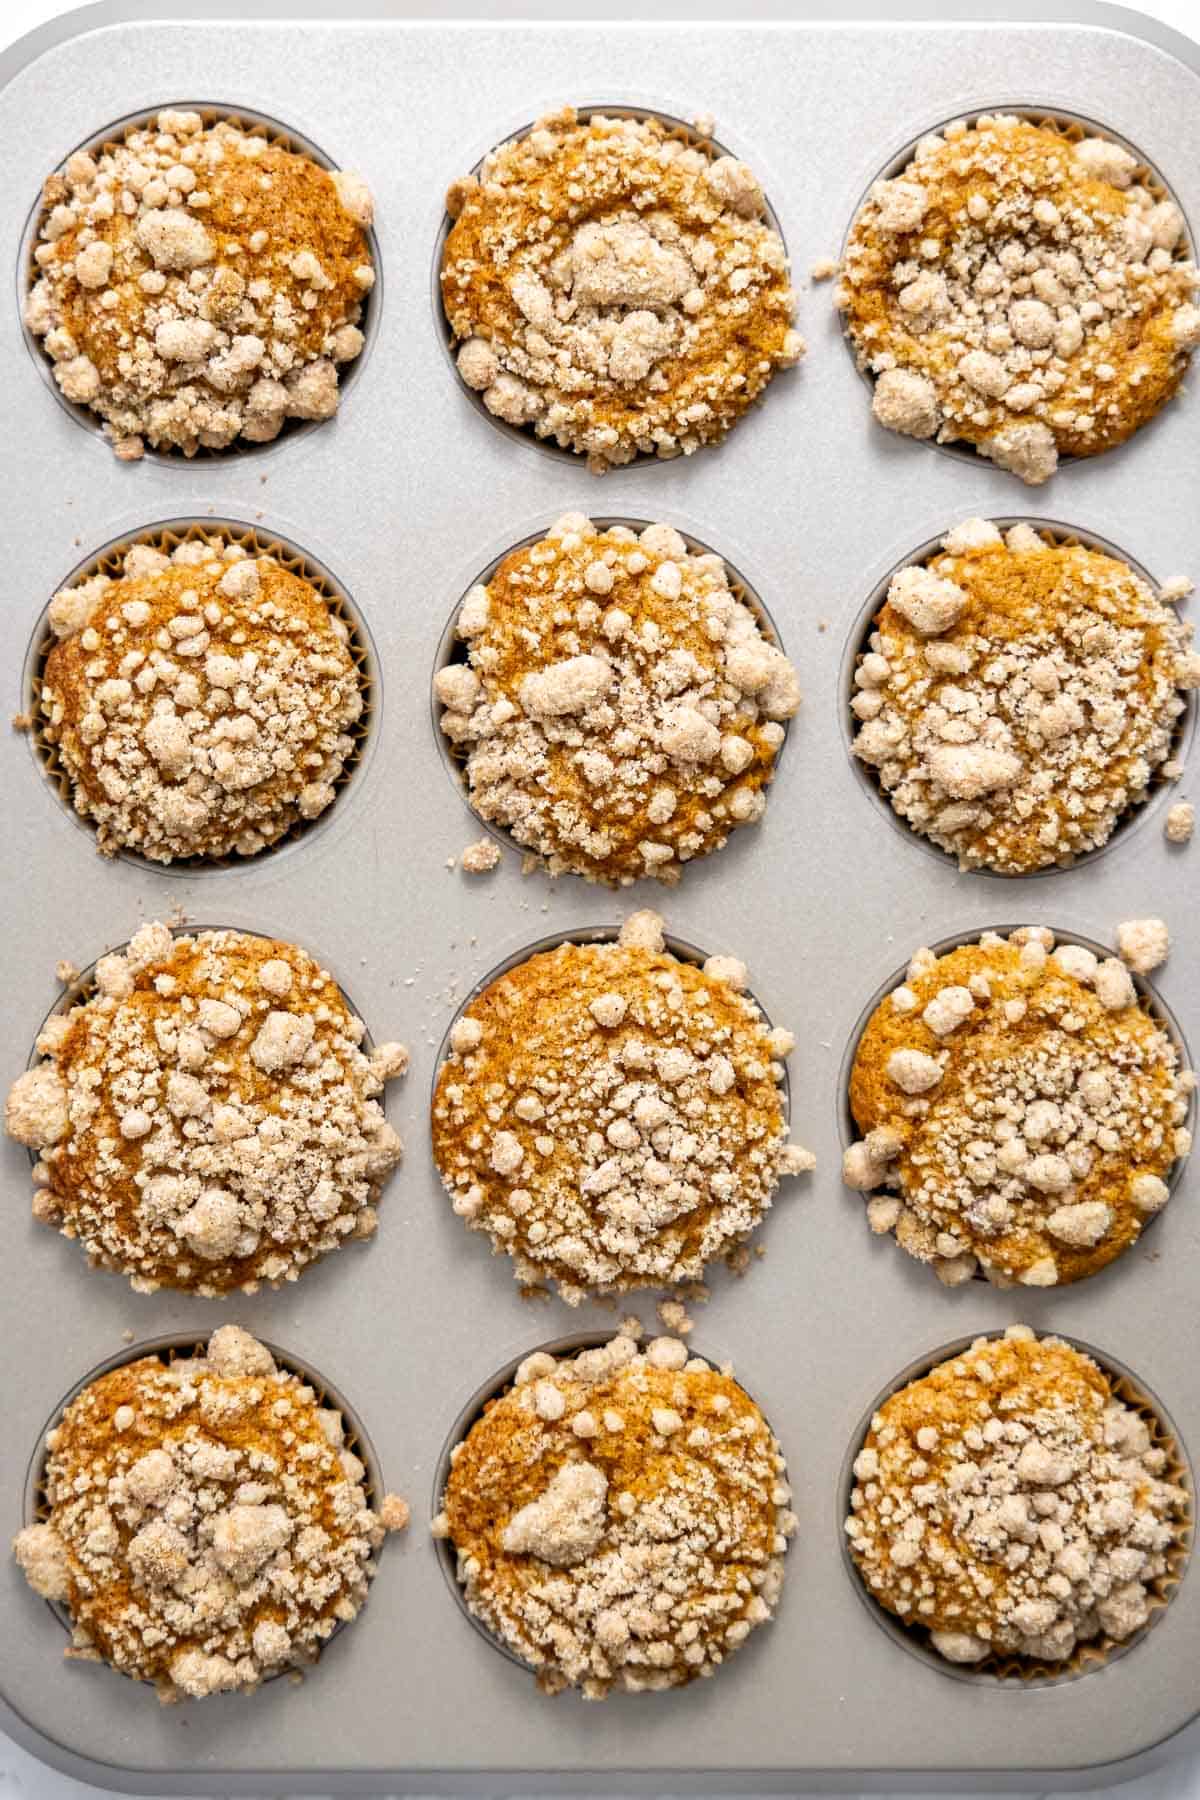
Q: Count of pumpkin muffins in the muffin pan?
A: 12